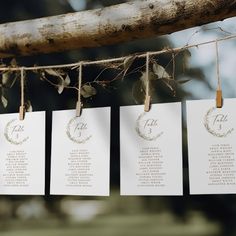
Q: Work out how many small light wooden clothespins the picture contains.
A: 4